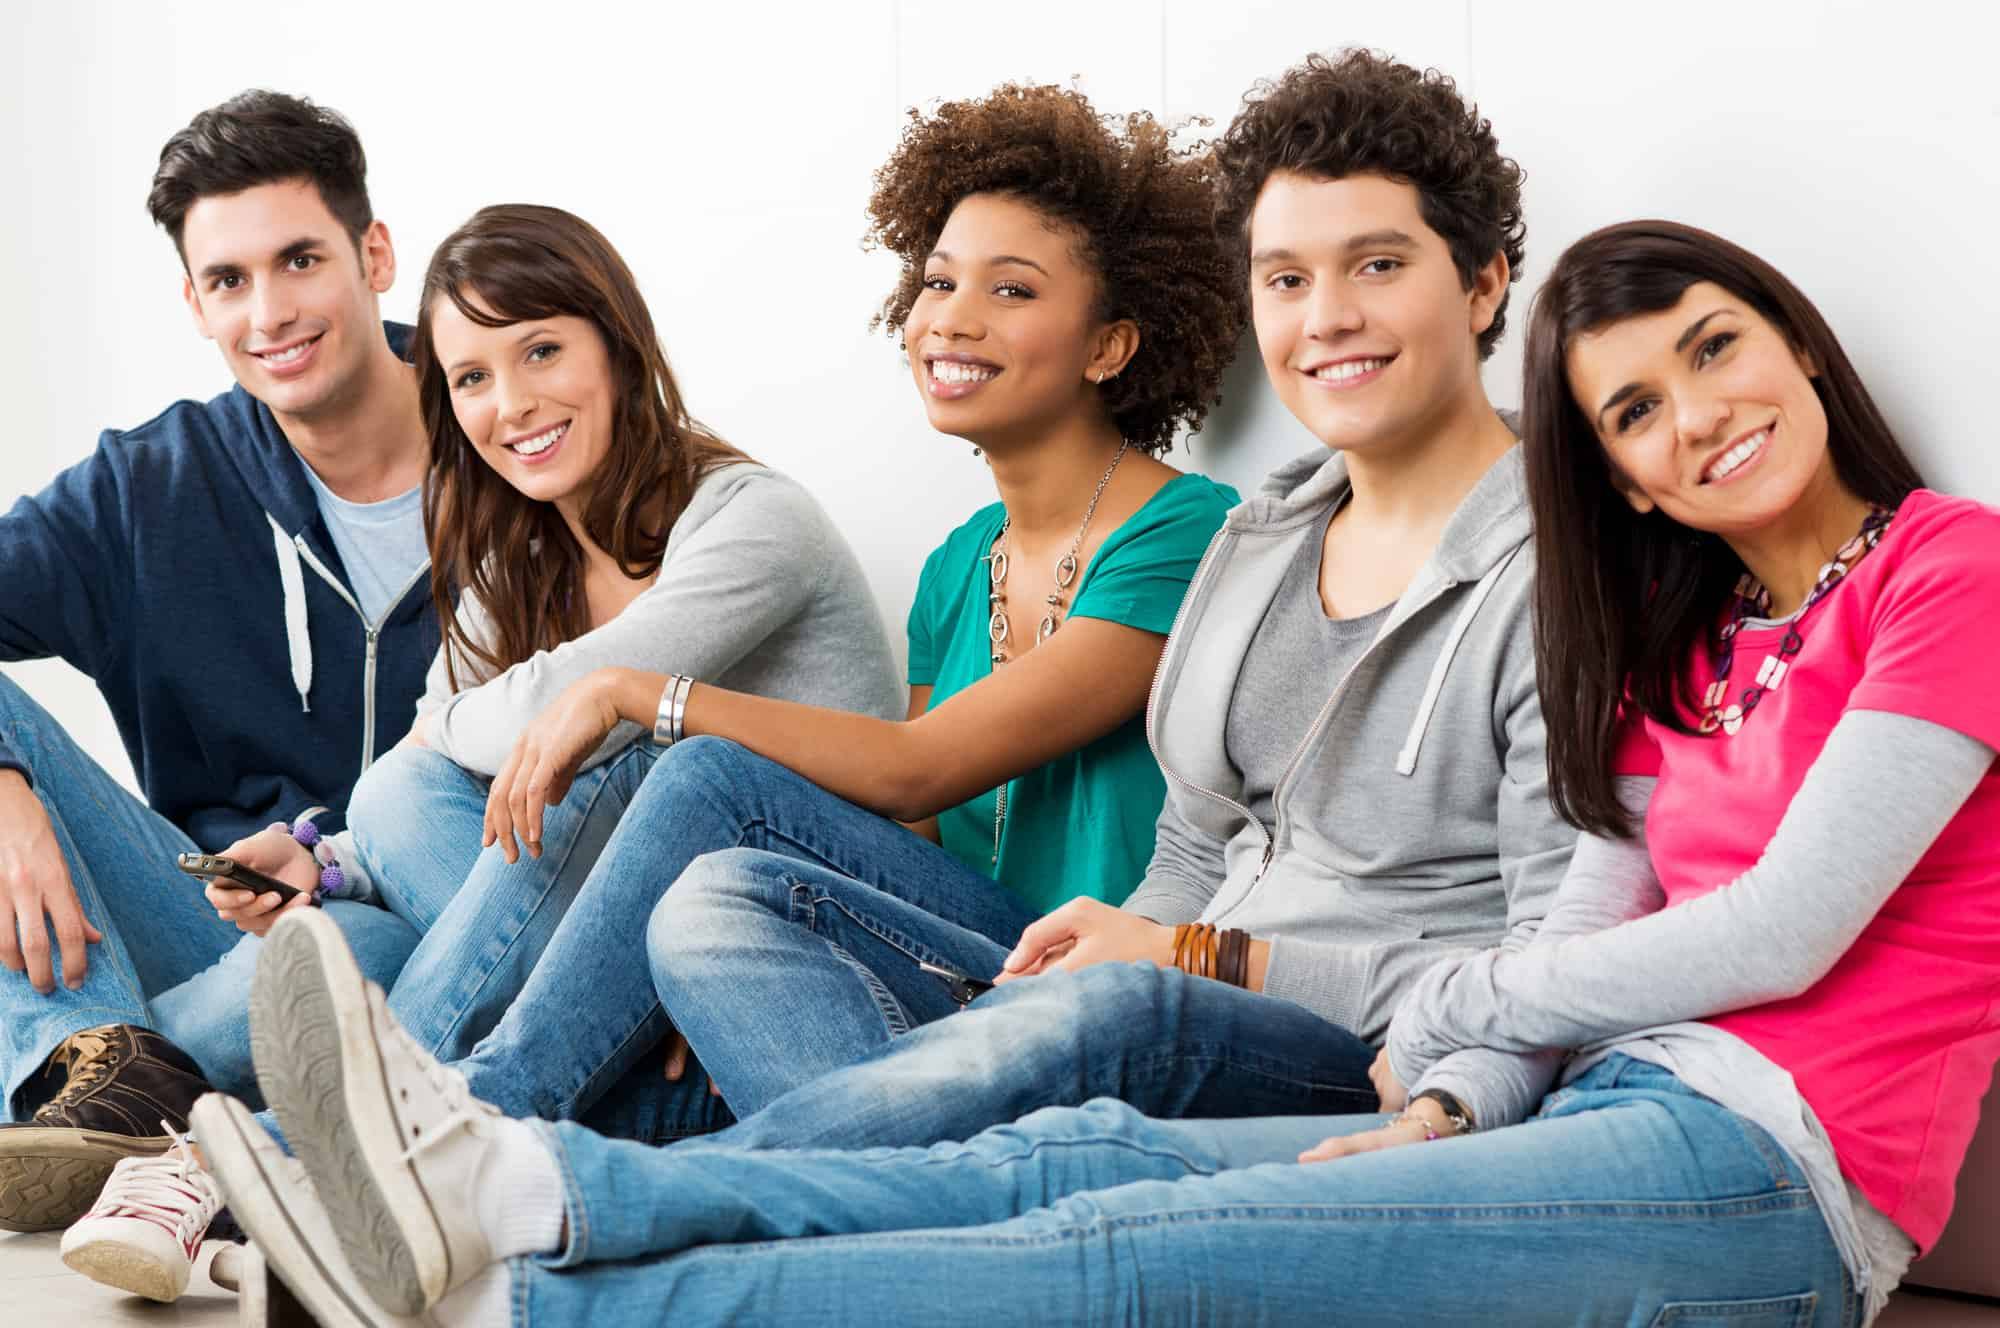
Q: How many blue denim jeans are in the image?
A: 5